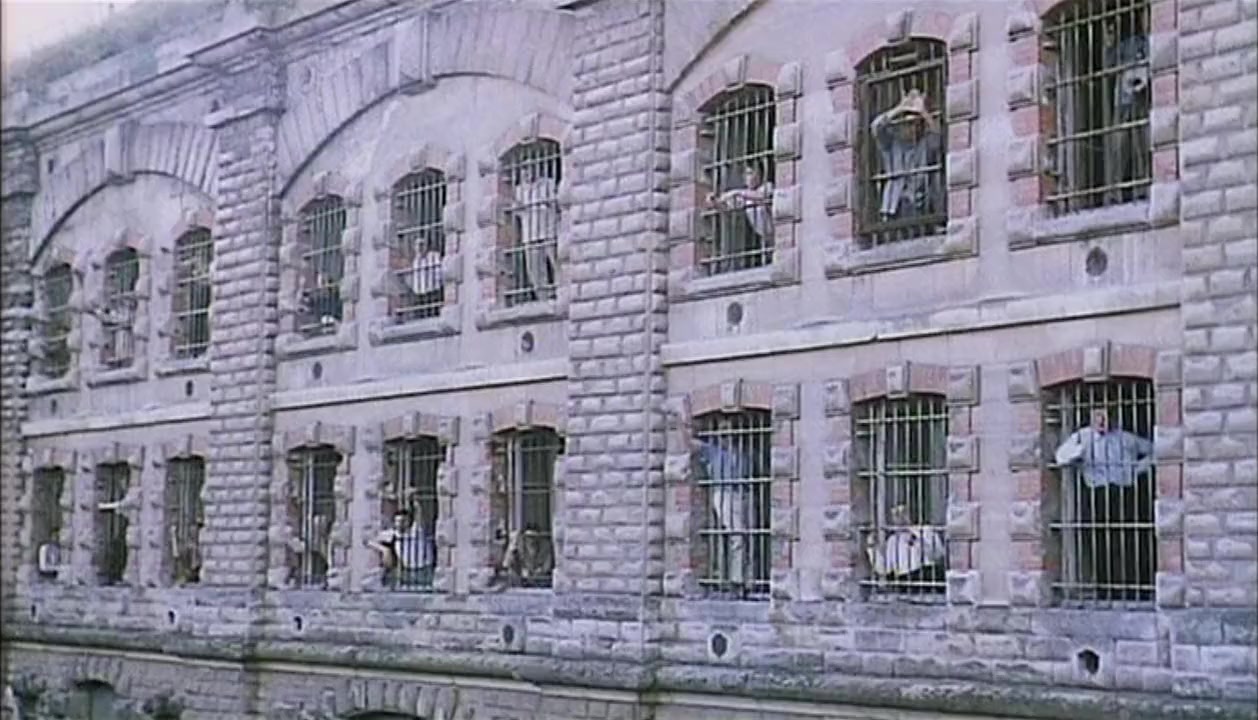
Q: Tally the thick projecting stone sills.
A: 9